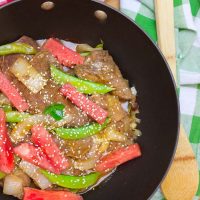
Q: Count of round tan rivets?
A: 2